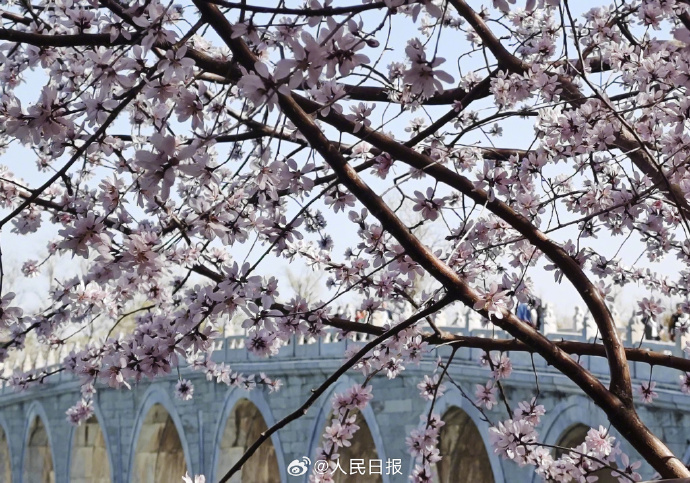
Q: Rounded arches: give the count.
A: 8